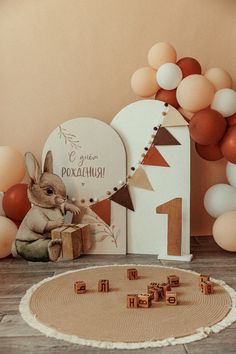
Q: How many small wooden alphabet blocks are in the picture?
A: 12